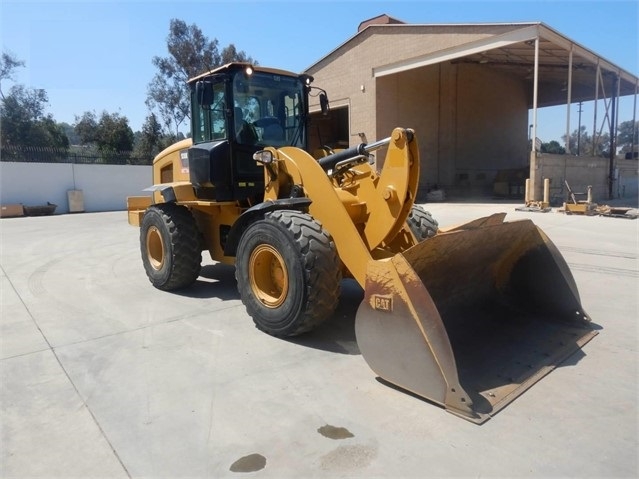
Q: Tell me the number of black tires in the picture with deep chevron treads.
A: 3